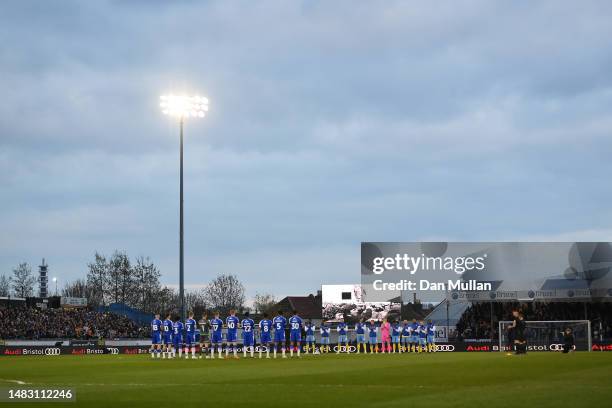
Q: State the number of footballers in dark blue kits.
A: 10